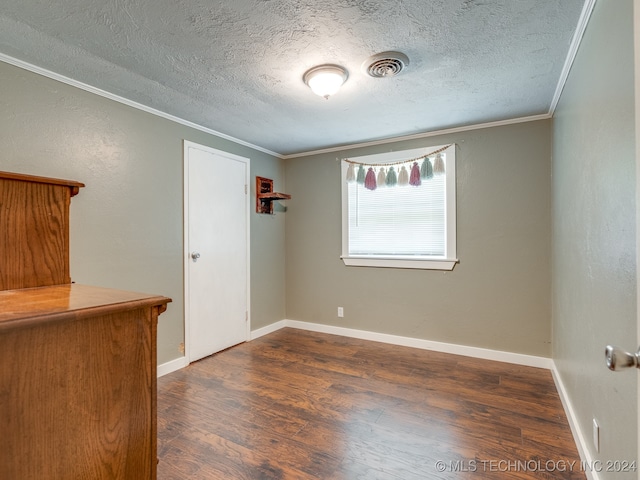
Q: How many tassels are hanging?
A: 9